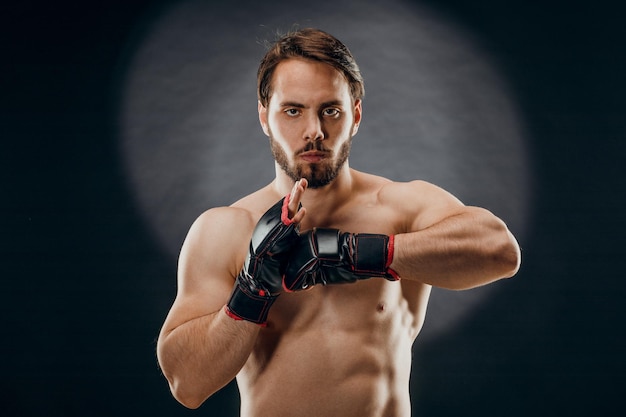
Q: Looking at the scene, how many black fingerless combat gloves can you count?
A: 2